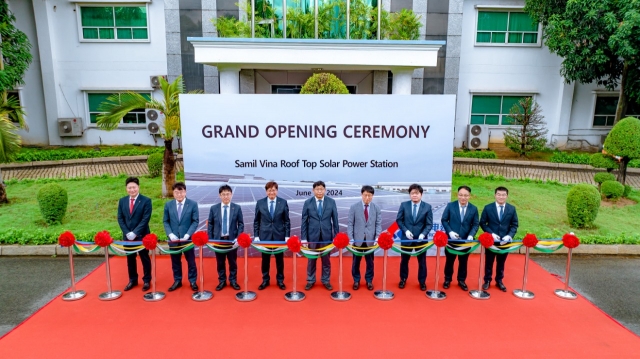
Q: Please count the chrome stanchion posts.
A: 12